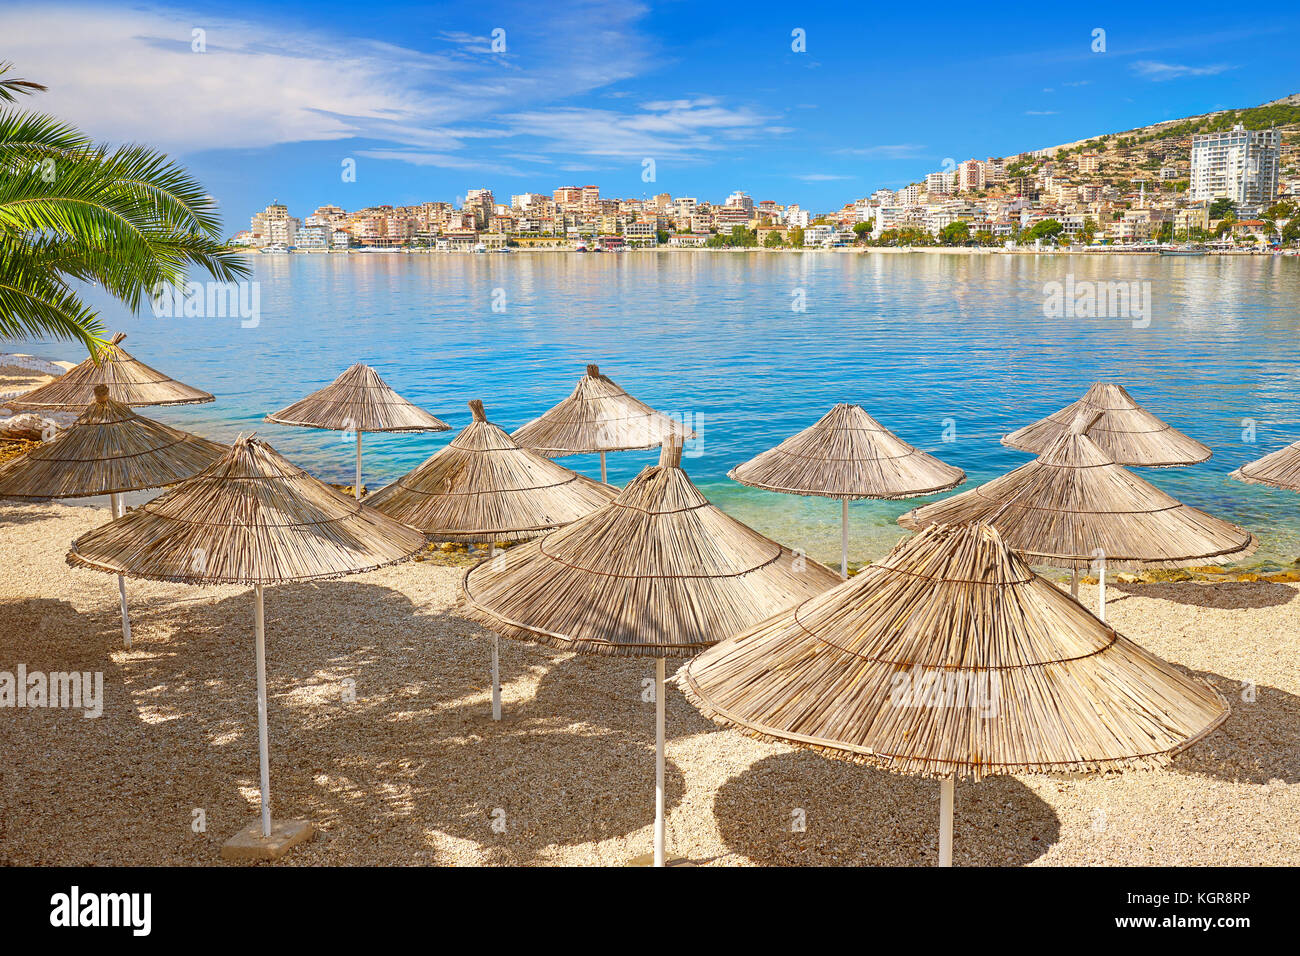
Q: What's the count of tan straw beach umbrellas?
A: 12